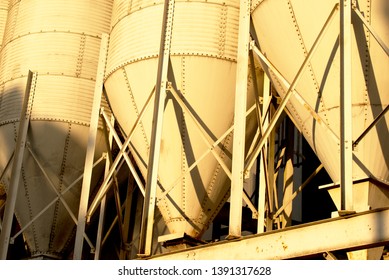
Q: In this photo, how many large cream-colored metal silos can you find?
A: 3